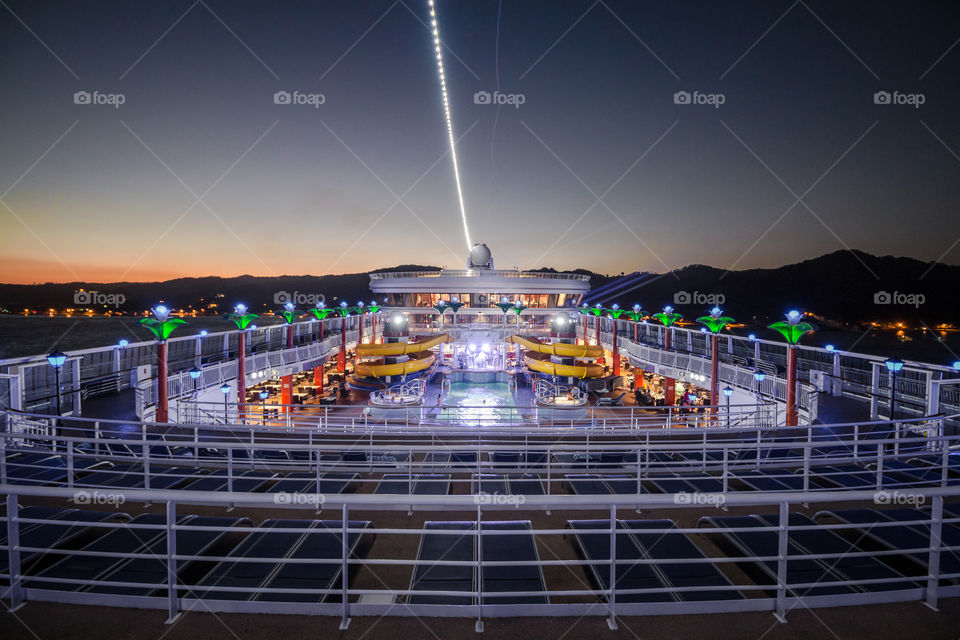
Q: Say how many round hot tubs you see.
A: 2